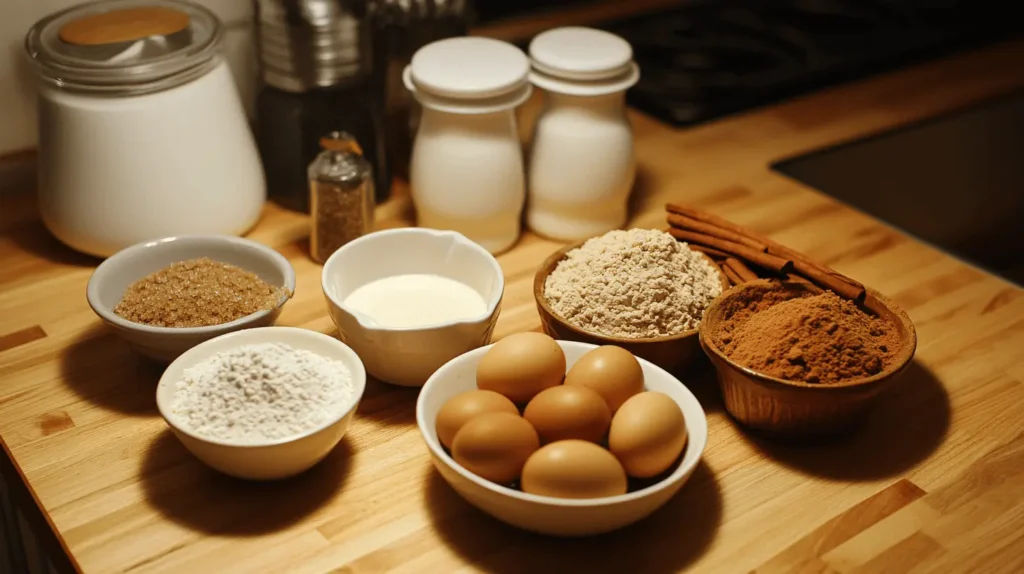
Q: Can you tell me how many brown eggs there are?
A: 7